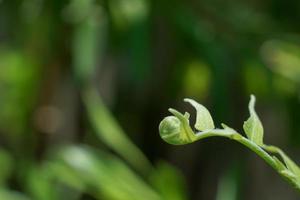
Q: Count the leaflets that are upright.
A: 2